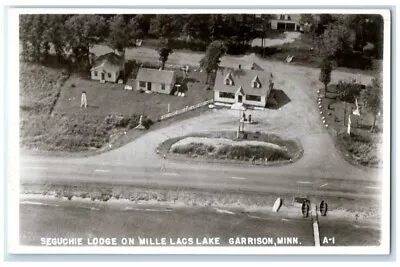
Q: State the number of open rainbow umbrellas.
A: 0